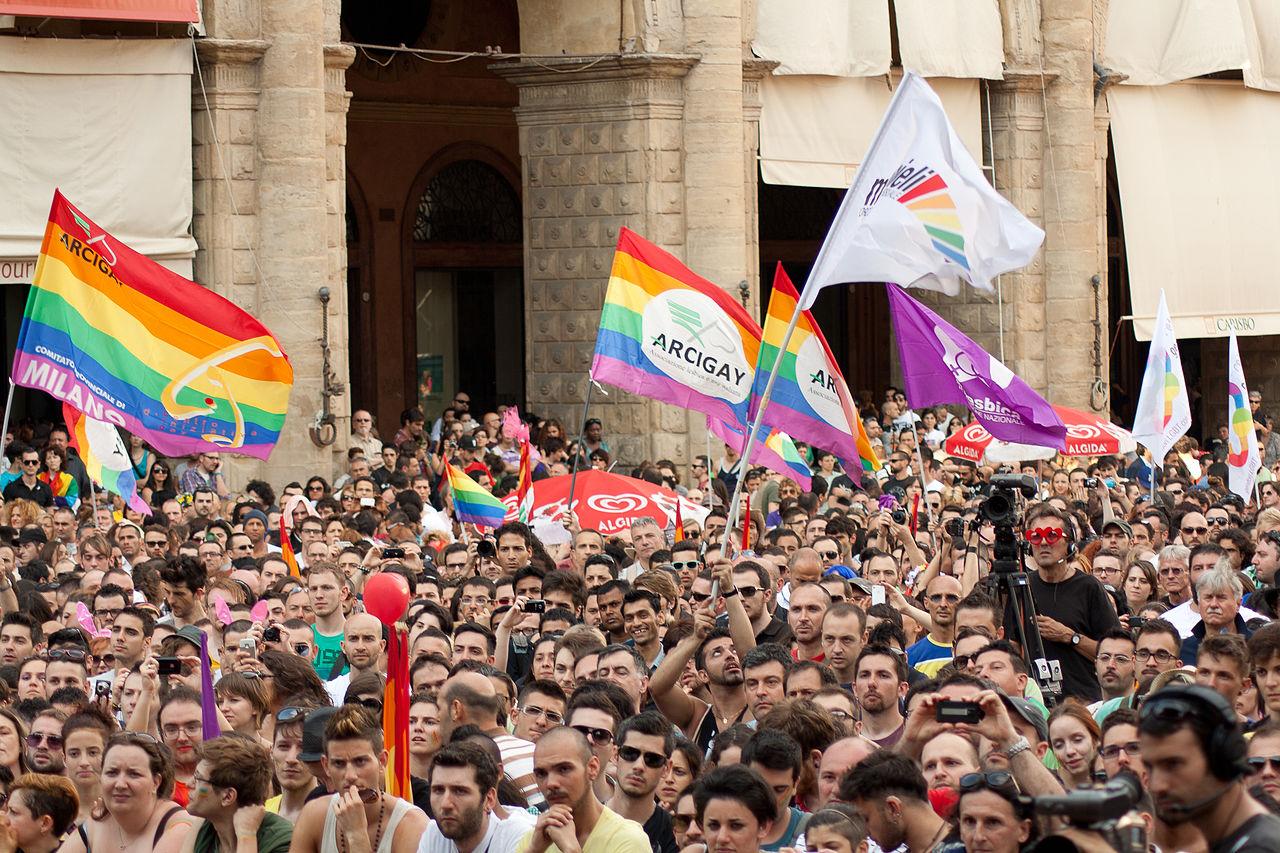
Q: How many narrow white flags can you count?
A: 2